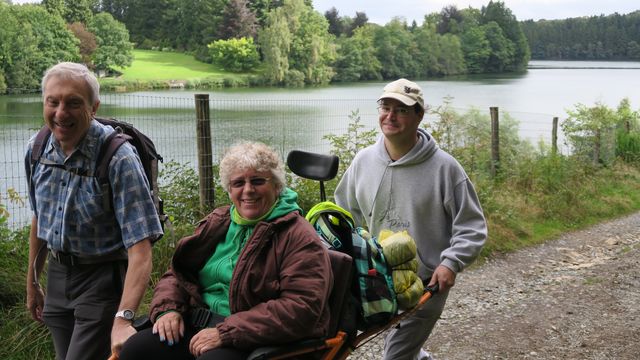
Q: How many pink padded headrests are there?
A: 0